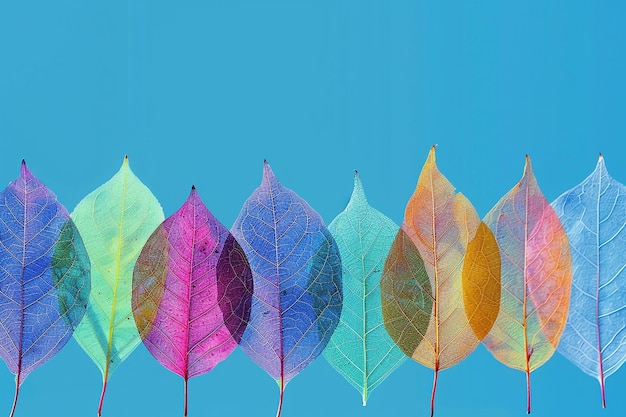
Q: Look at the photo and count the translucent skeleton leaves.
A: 8